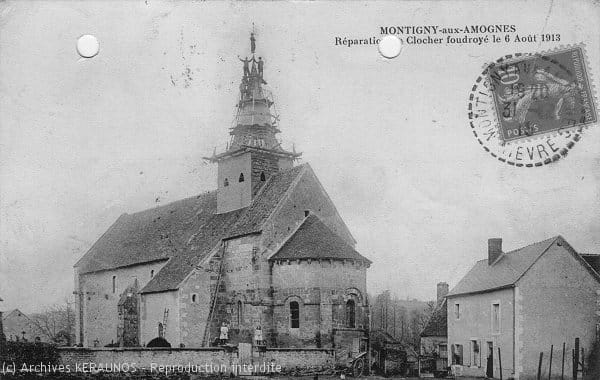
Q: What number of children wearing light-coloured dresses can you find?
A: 2